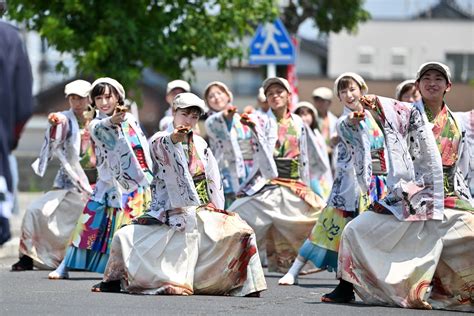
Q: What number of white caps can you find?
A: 12